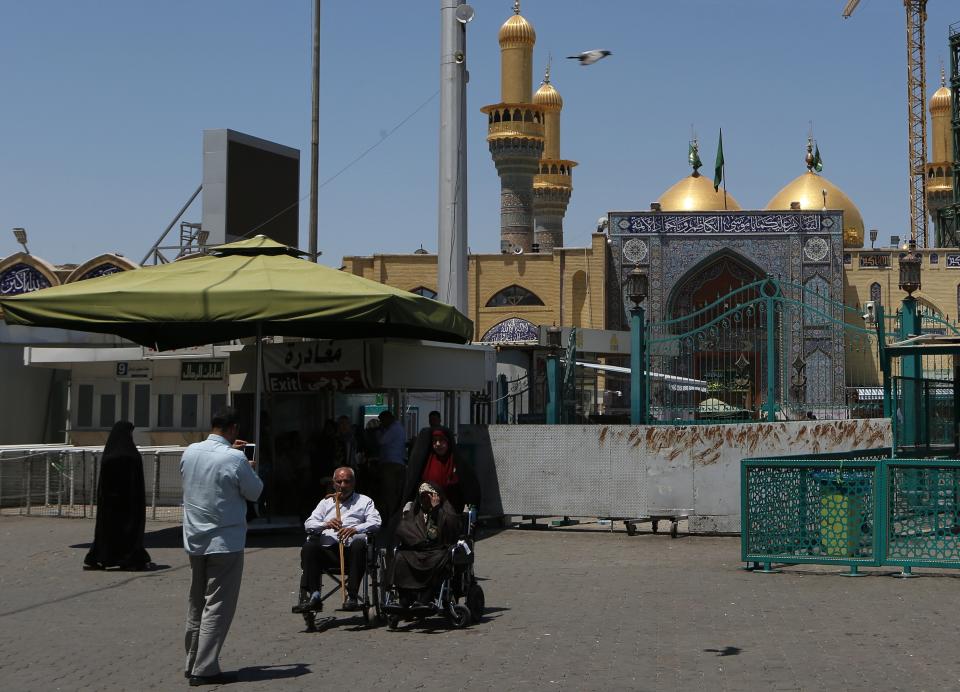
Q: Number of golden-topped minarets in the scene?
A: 3